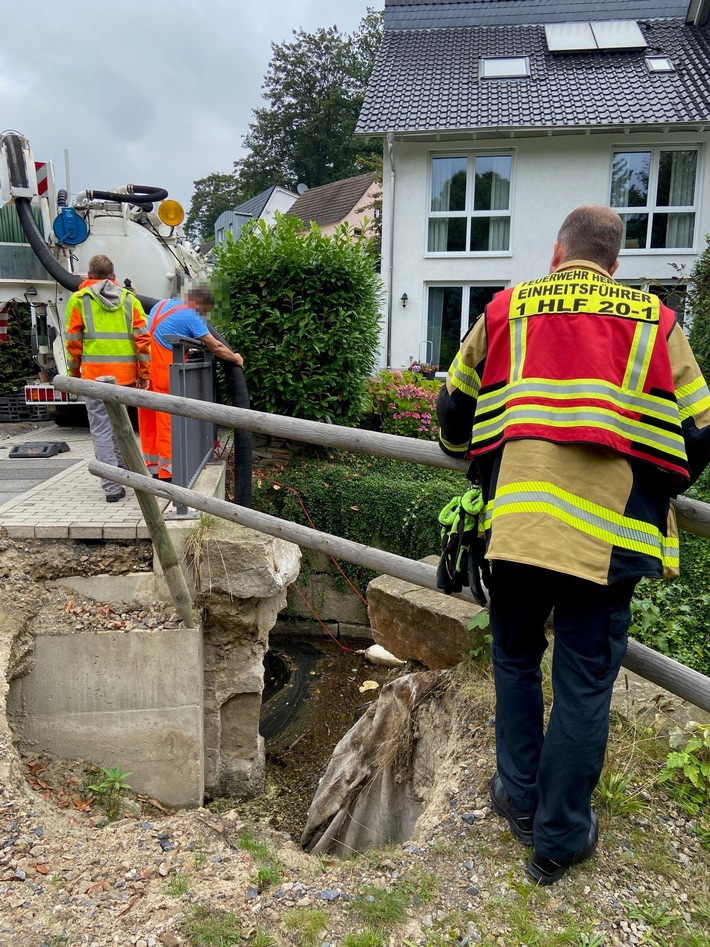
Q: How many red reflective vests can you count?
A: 1